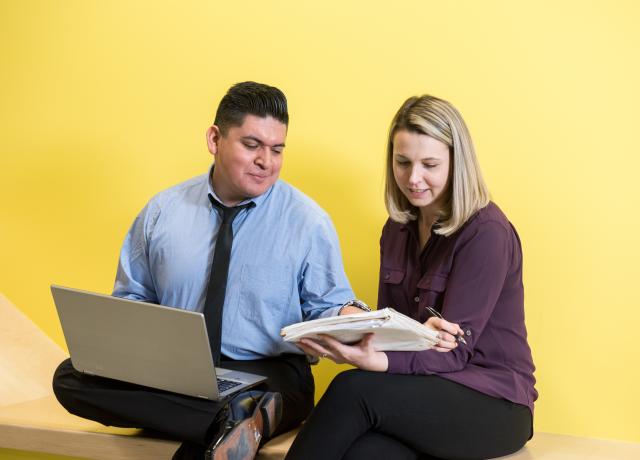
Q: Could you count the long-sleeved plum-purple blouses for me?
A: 1